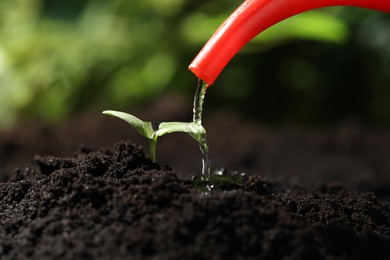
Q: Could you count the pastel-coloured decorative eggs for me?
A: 0